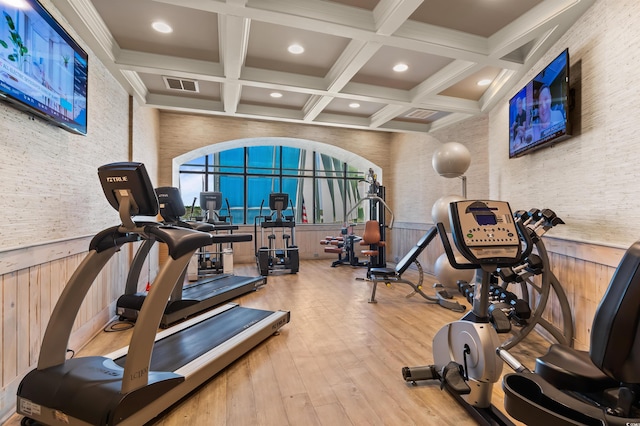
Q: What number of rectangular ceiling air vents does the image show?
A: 2